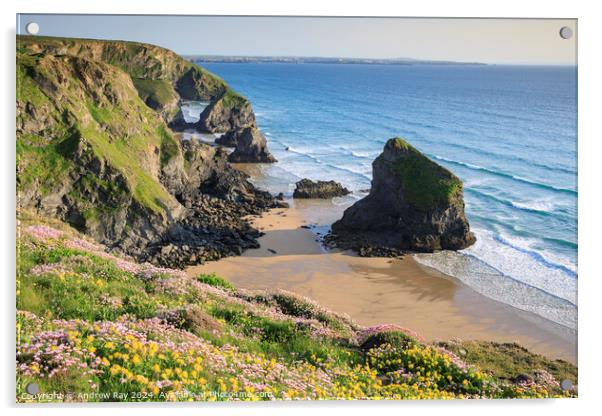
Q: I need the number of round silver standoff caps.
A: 4